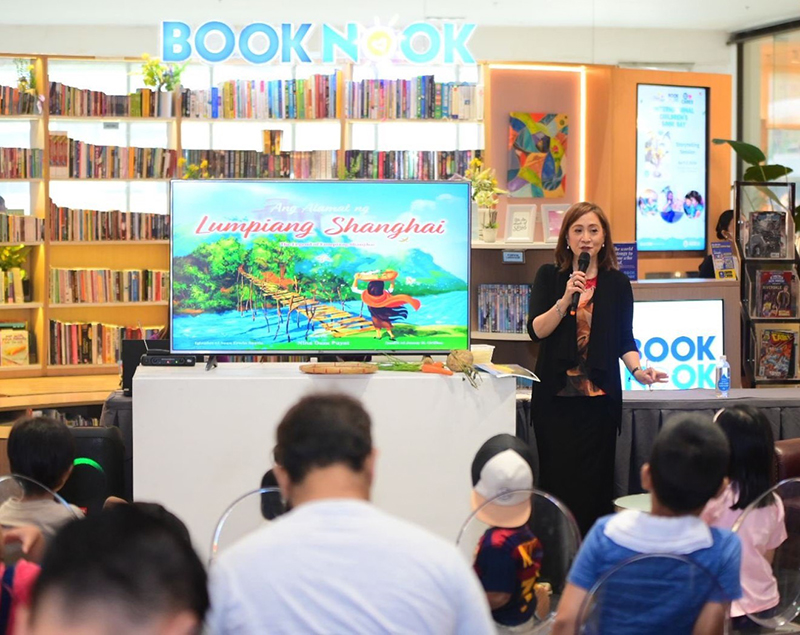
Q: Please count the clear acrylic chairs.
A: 5